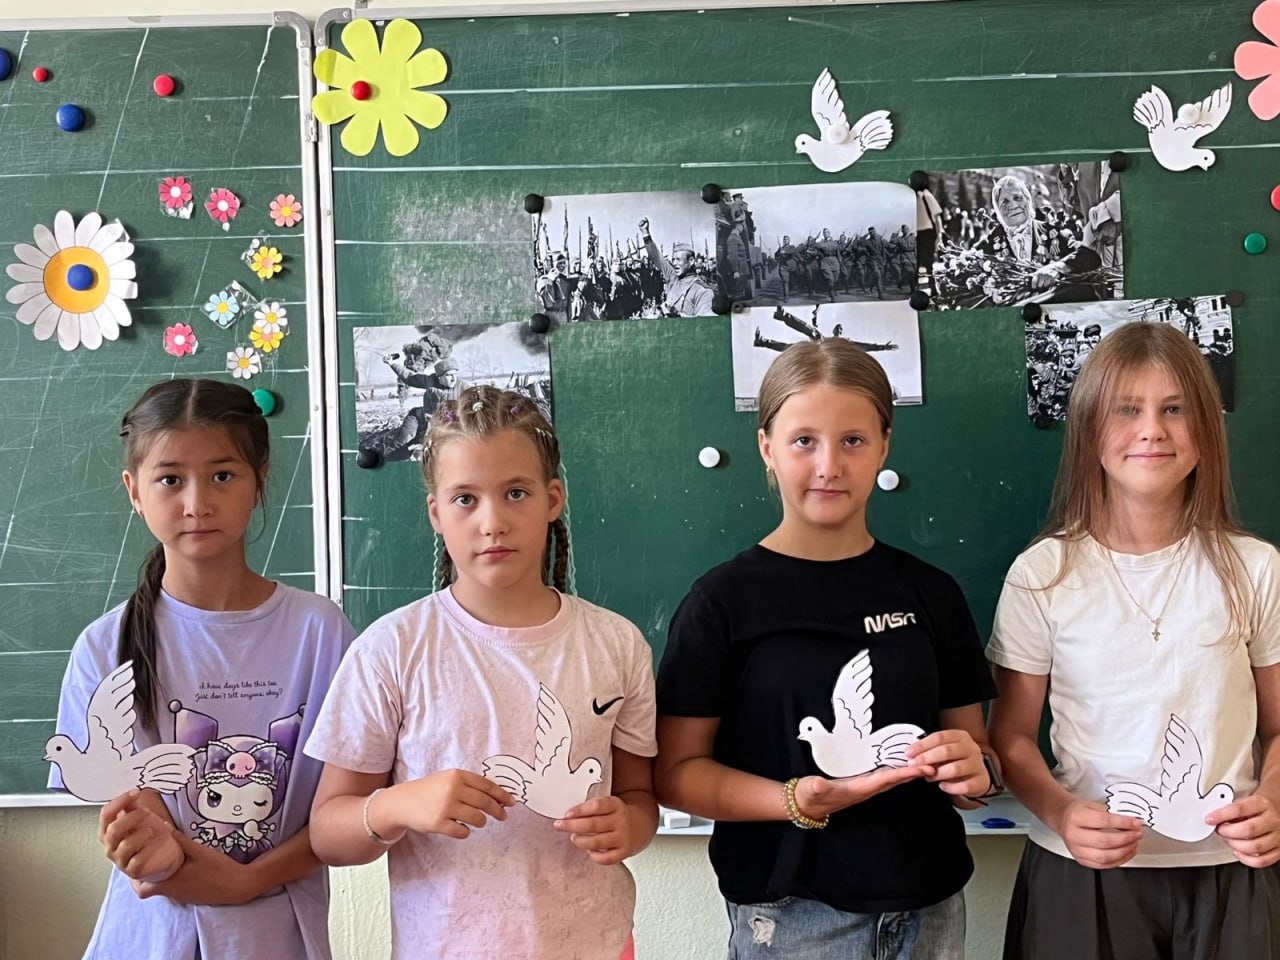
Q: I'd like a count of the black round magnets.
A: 11